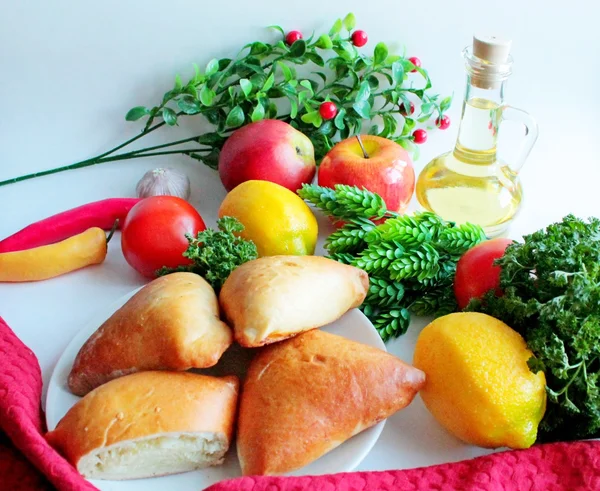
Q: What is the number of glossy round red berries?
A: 7